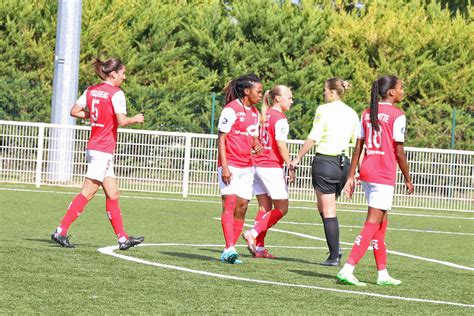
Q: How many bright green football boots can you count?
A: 2